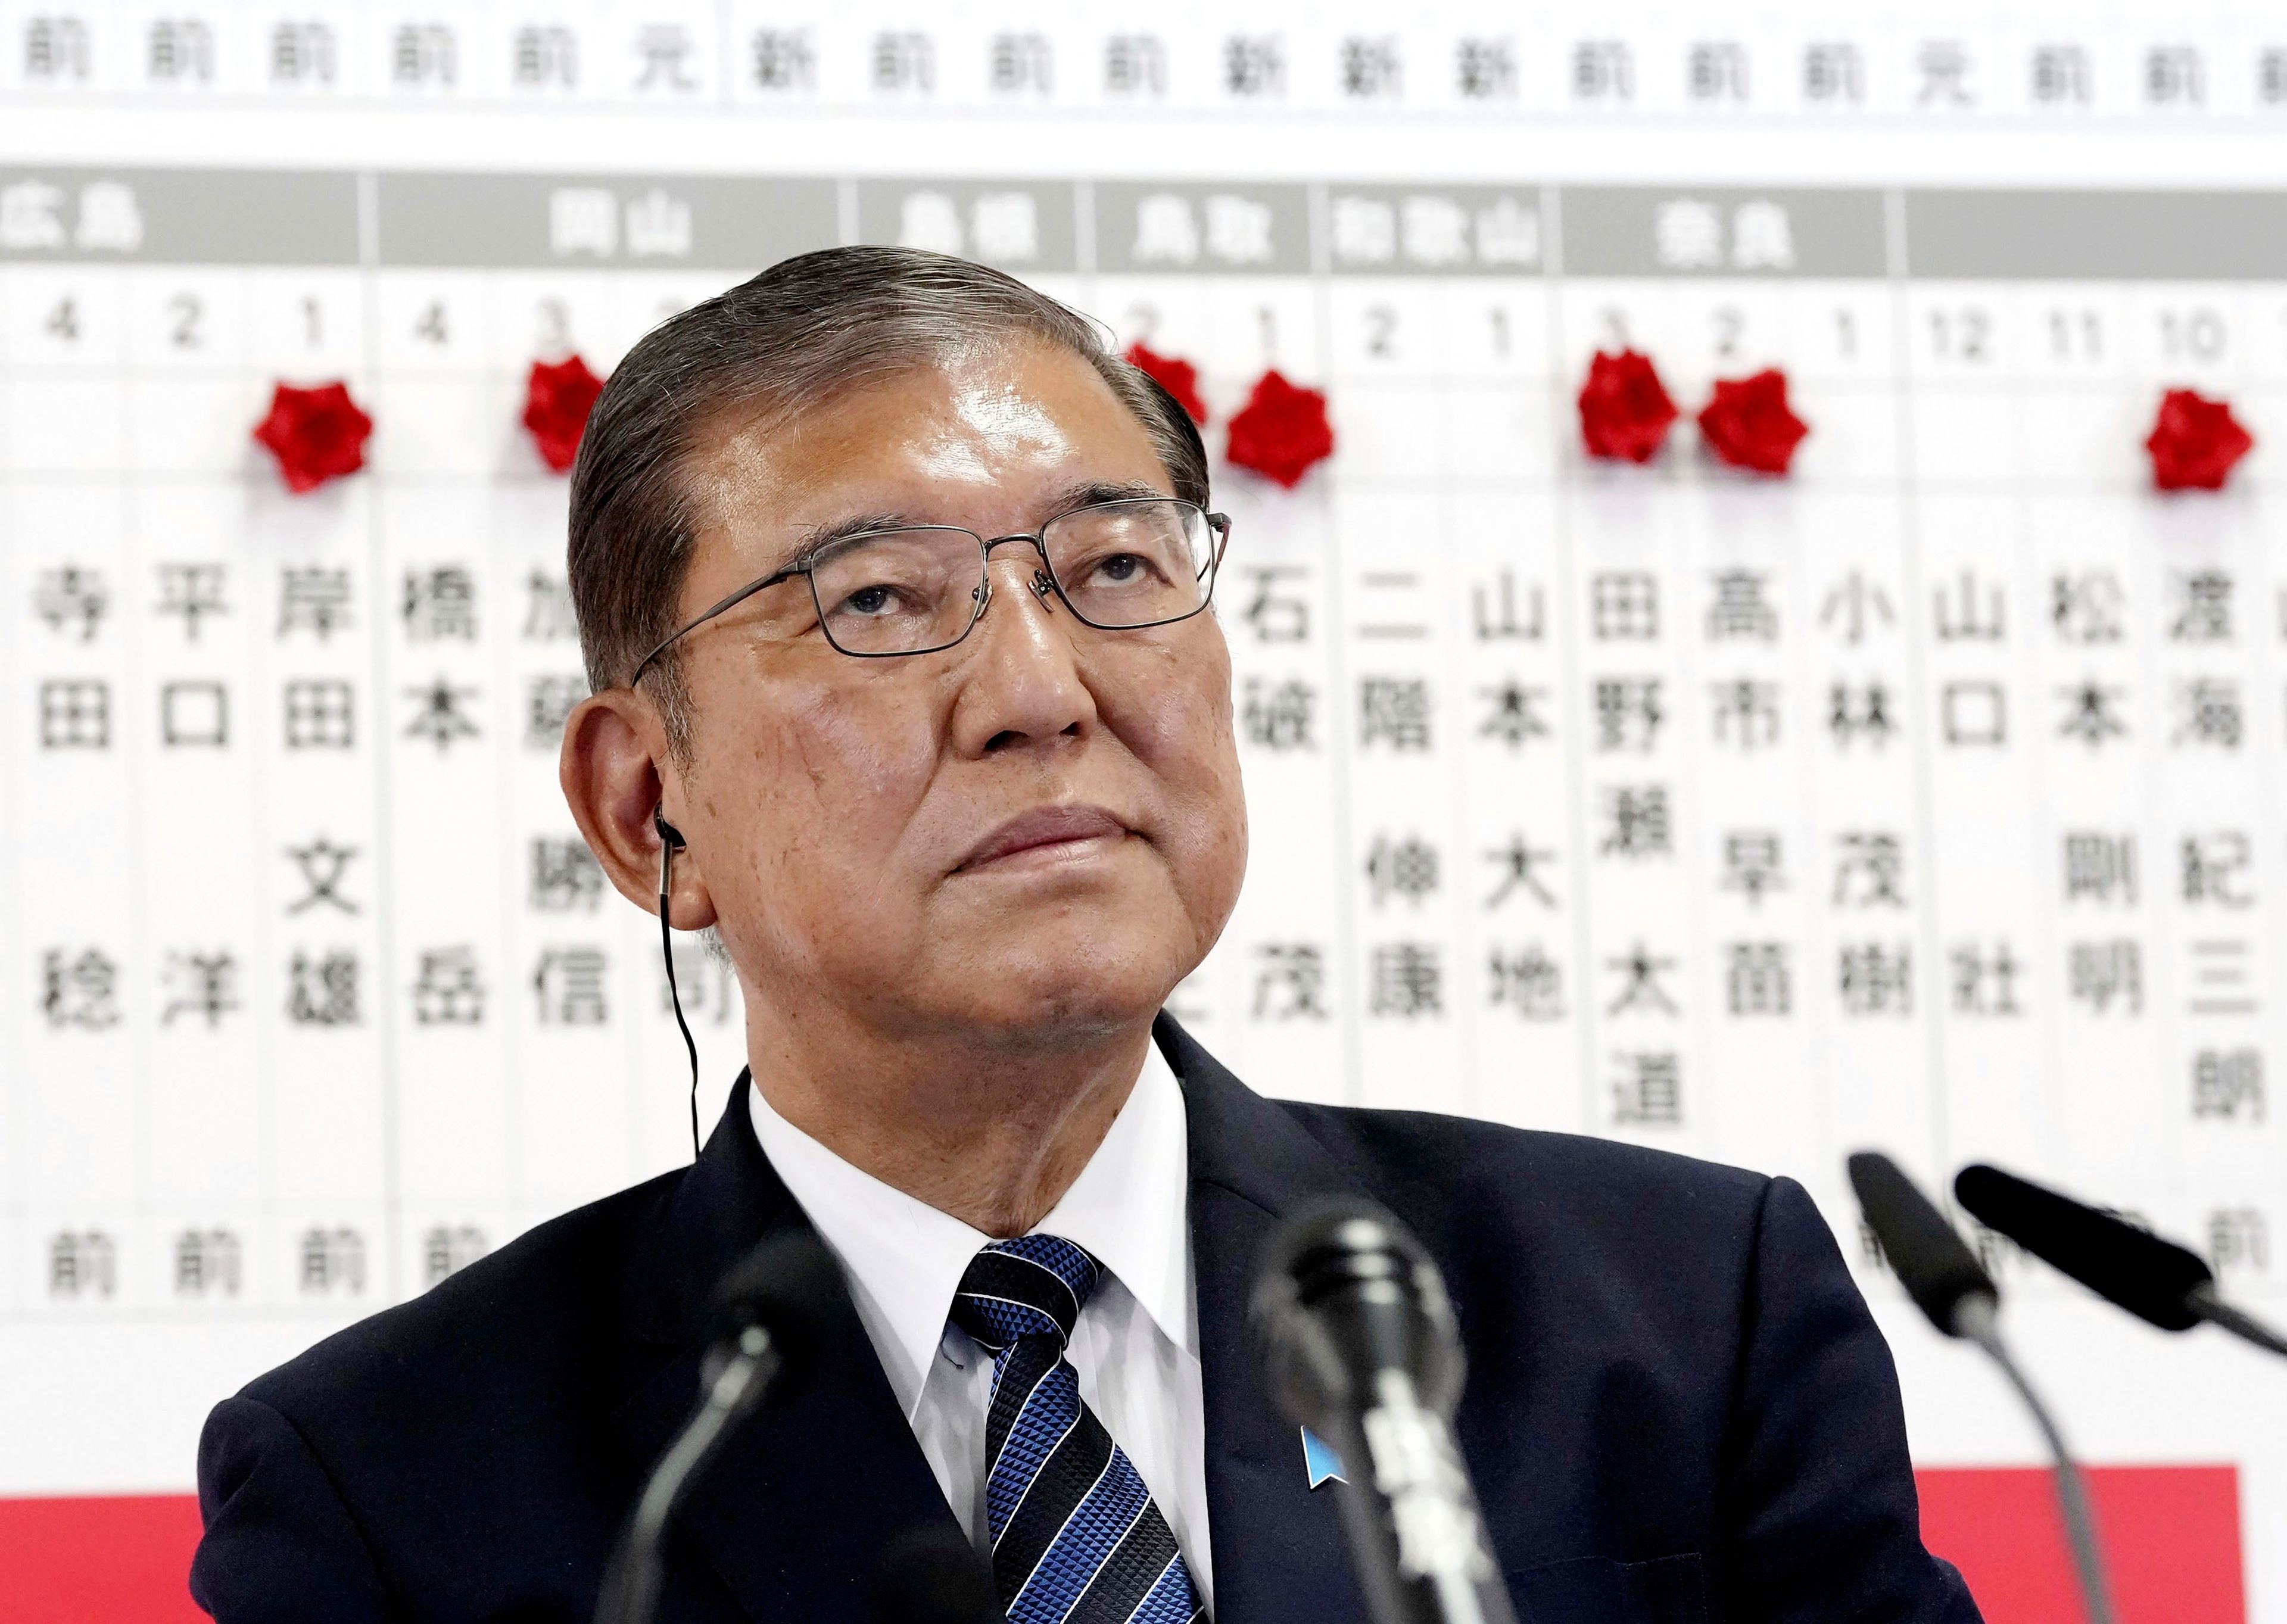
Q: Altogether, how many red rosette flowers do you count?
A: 7